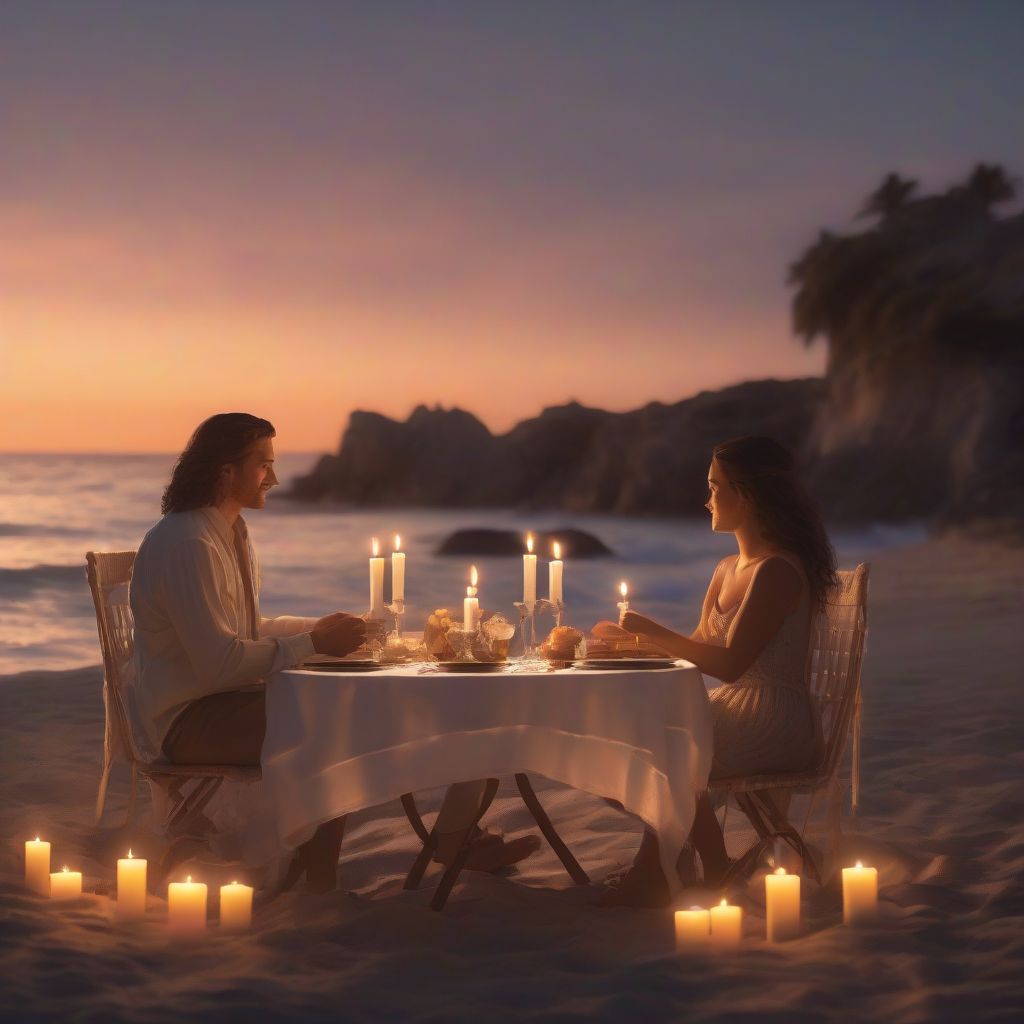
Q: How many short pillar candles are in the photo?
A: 9